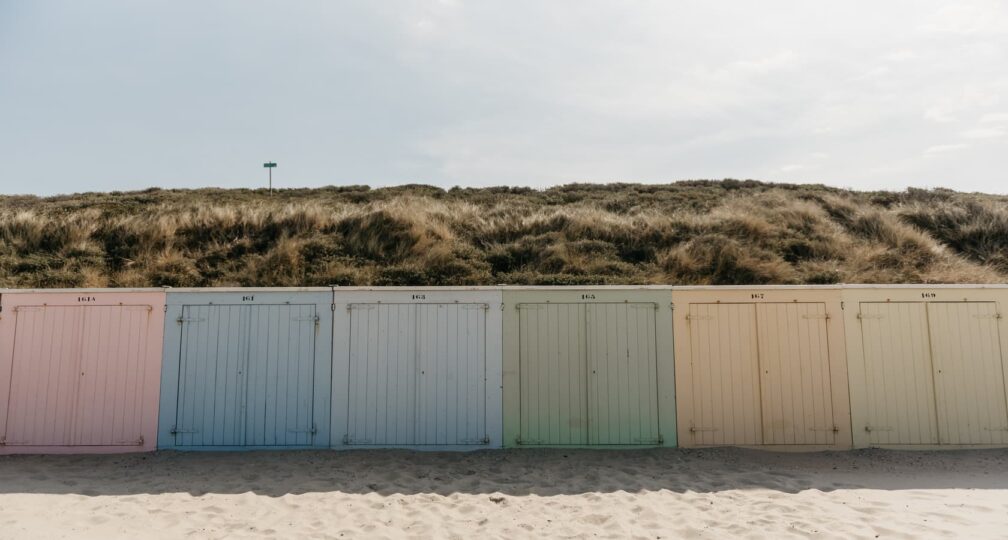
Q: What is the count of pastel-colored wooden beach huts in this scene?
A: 6